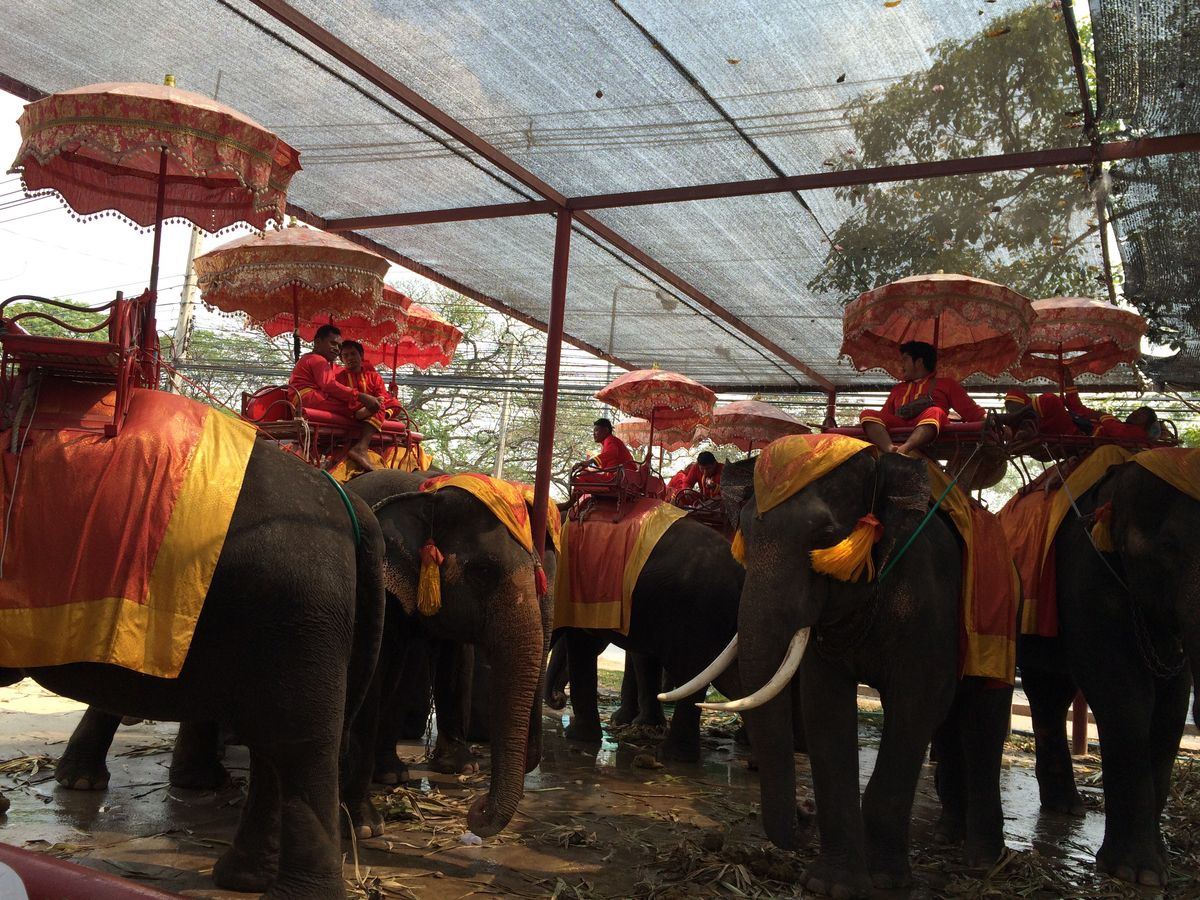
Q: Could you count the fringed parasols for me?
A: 9